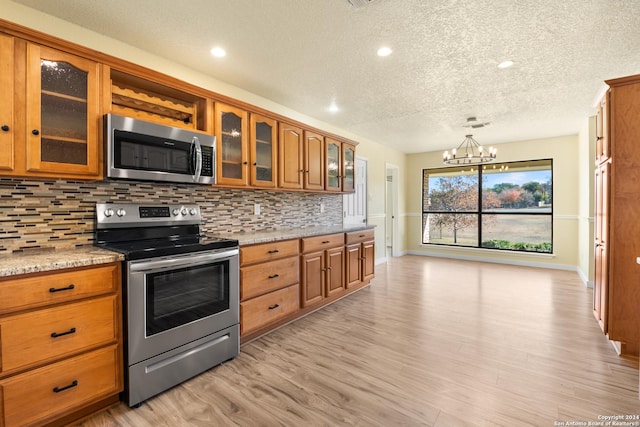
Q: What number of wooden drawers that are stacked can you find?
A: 6